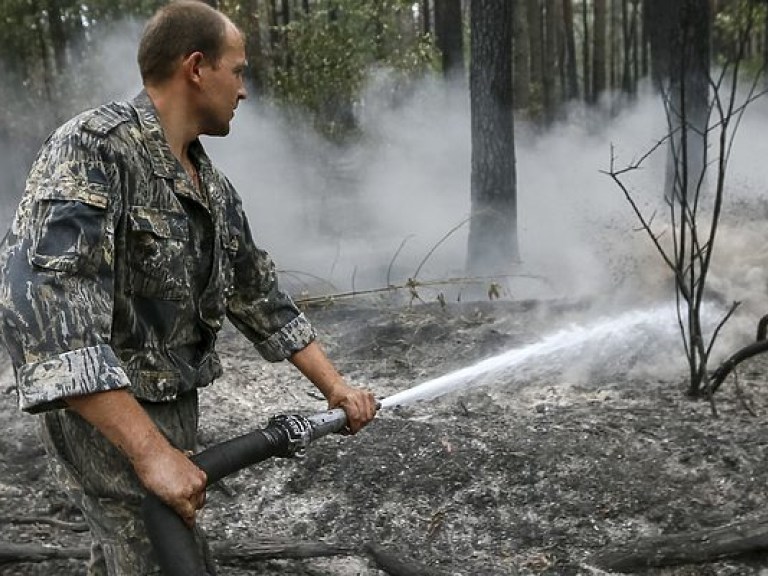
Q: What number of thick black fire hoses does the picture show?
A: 1